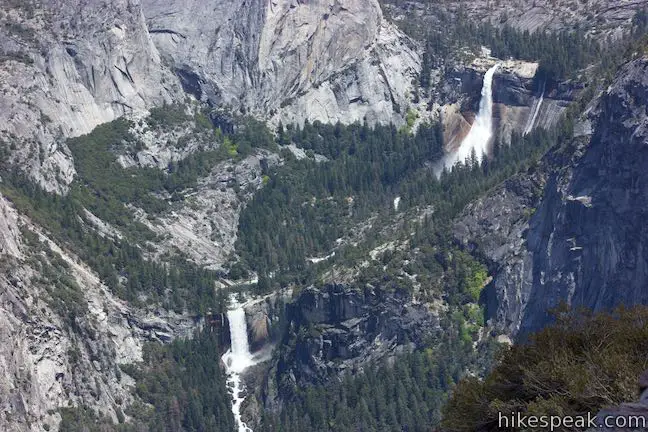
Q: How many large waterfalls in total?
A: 2